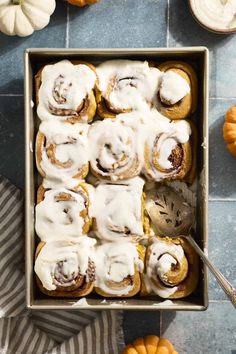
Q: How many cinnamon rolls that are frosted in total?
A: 11